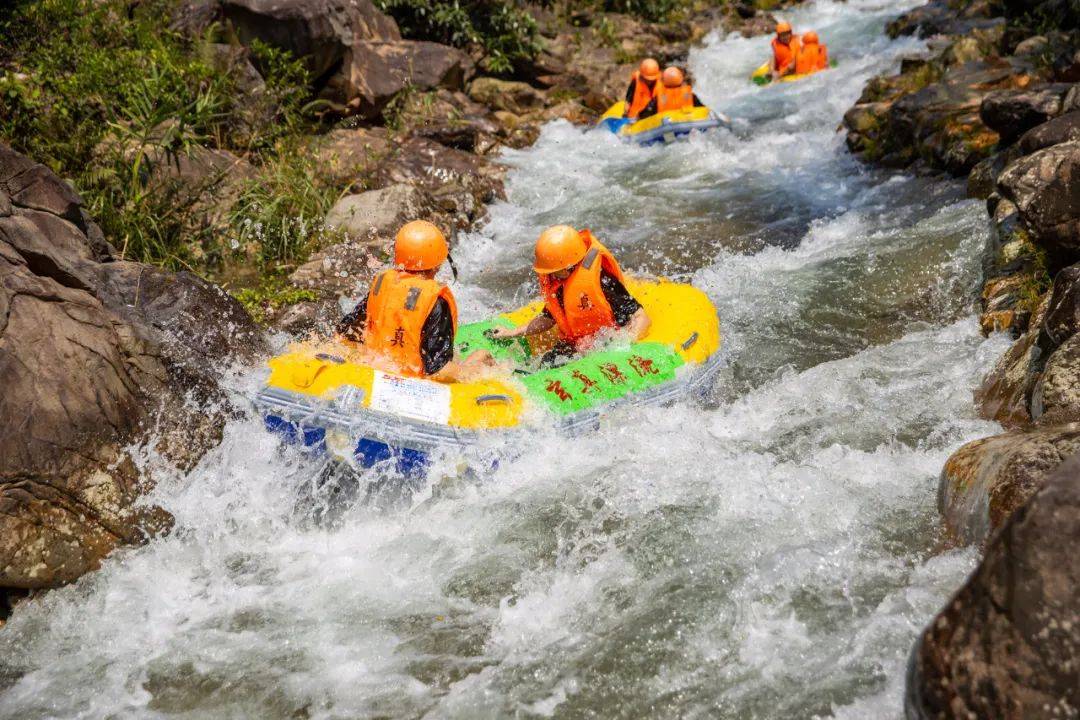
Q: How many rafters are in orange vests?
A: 6